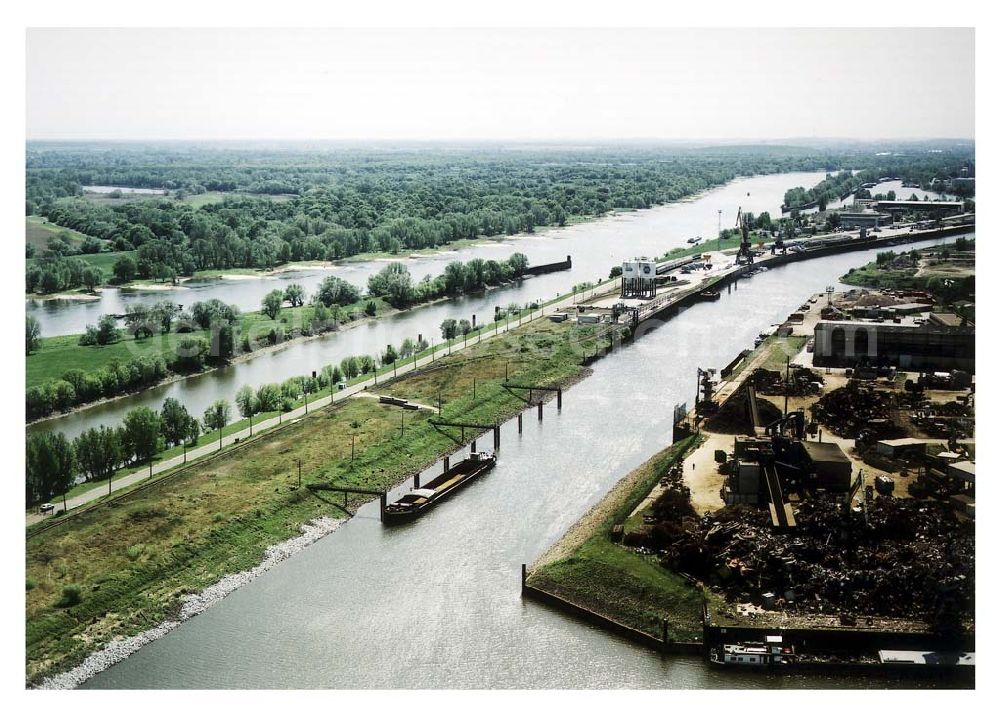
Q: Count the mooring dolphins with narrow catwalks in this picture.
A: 3